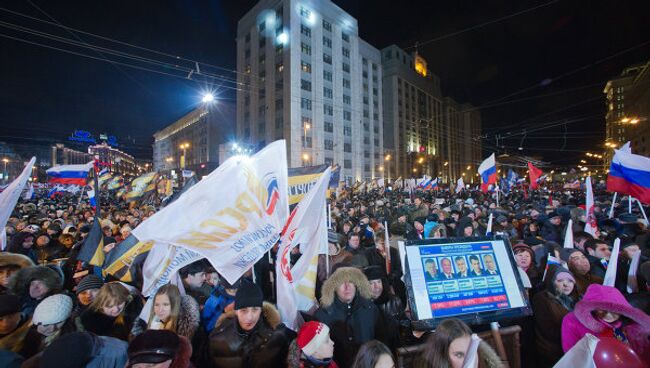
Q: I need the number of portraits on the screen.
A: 5